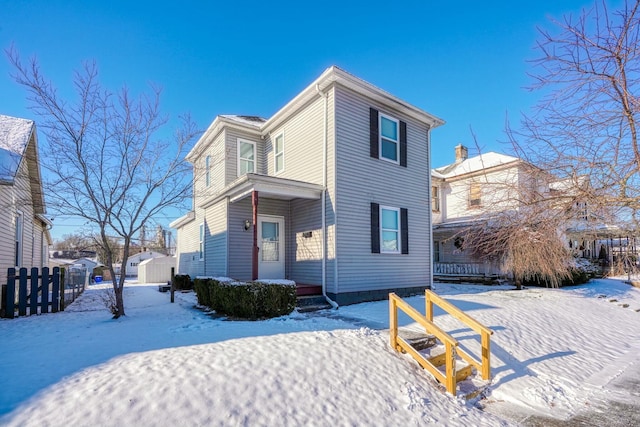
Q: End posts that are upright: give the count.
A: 4